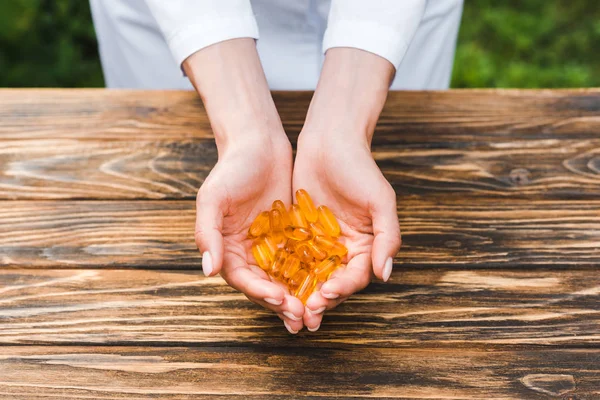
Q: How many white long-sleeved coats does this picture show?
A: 1